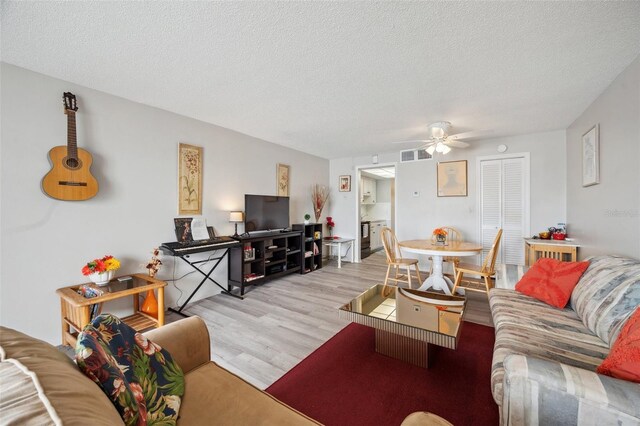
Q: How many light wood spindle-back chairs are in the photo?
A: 3